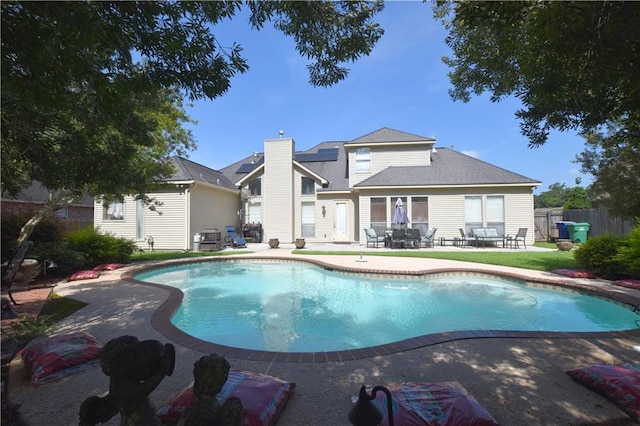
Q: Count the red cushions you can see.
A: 8